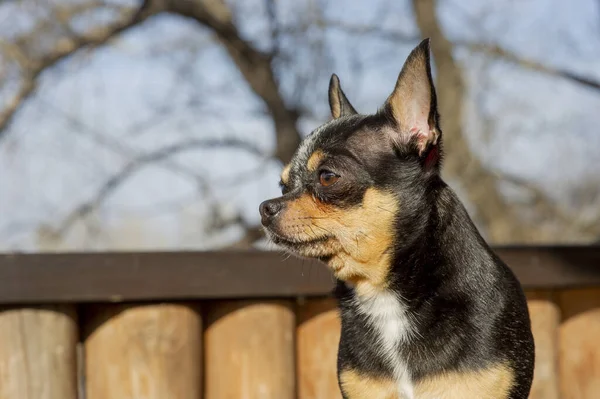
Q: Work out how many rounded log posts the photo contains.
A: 6